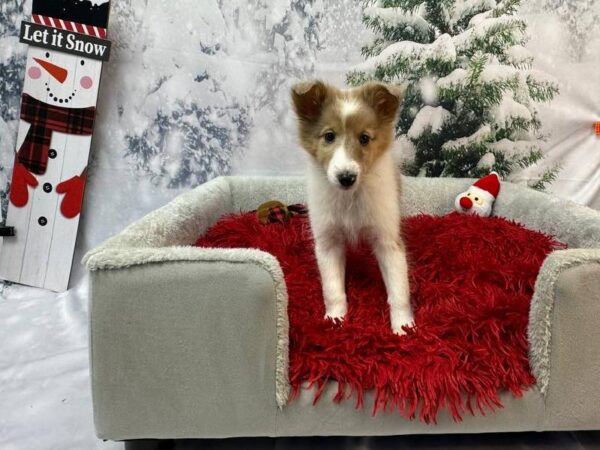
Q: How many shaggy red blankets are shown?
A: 1